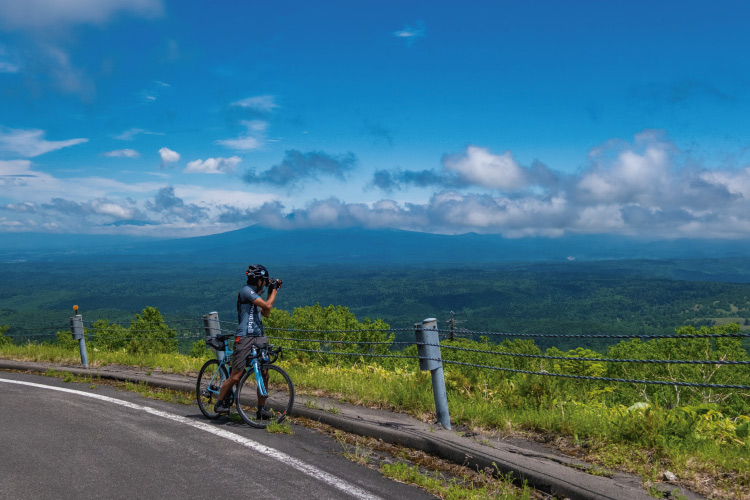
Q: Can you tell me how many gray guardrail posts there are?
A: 3